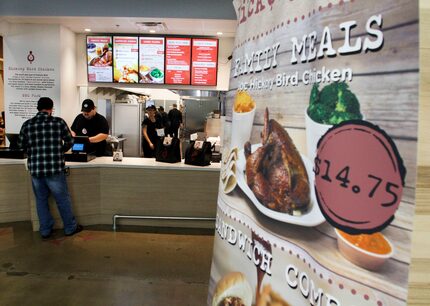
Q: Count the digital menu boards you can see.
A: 5